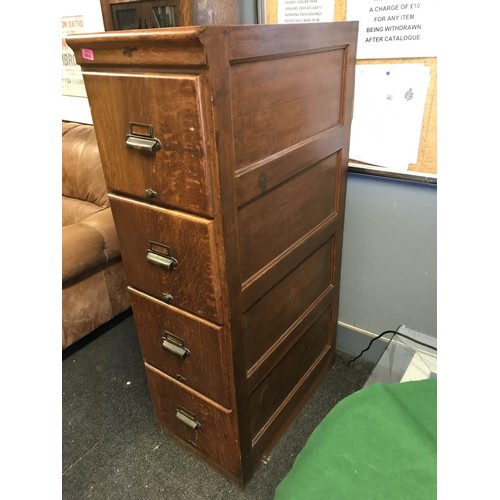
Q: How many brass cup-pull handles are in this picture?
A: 4